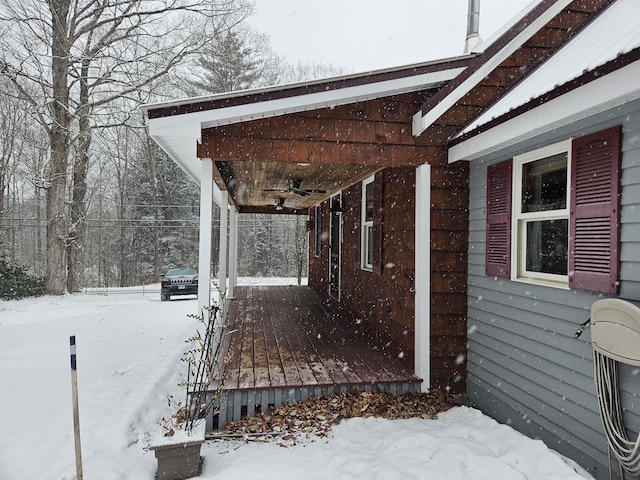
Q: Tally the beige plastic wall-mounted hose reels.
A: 1